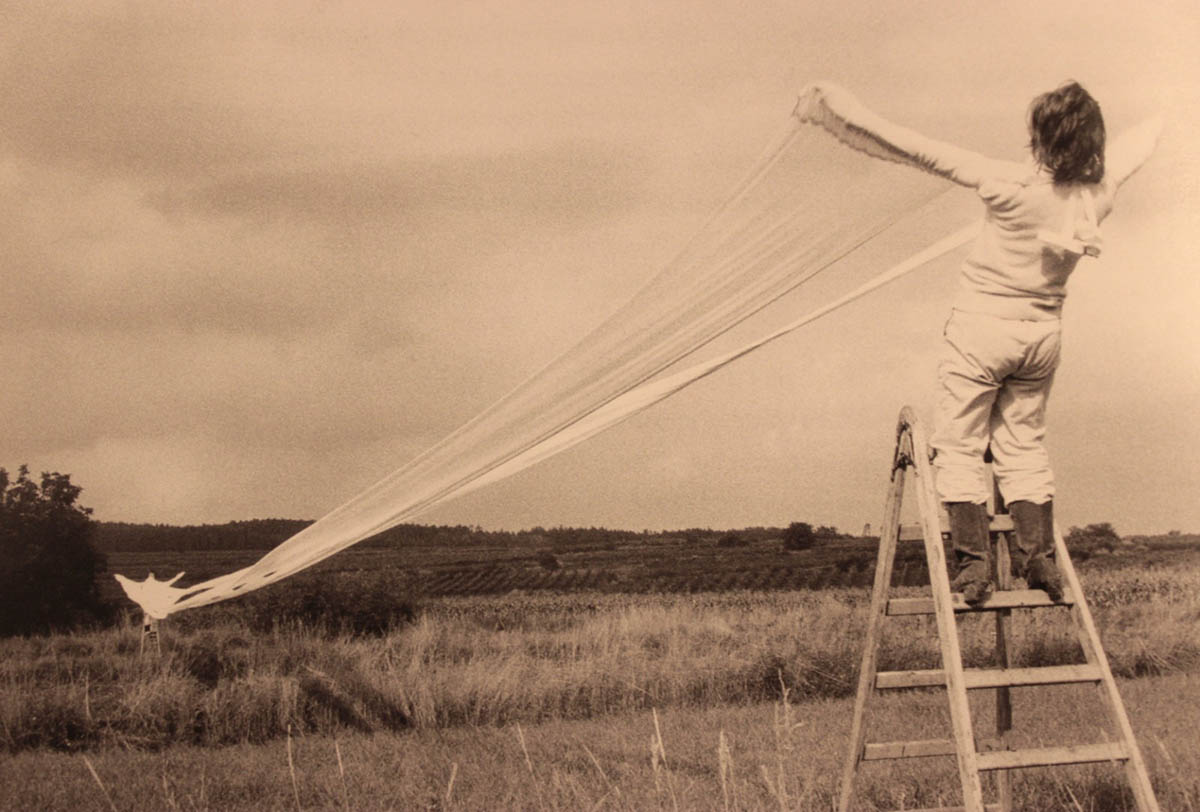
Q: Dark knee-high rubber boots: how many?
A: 2